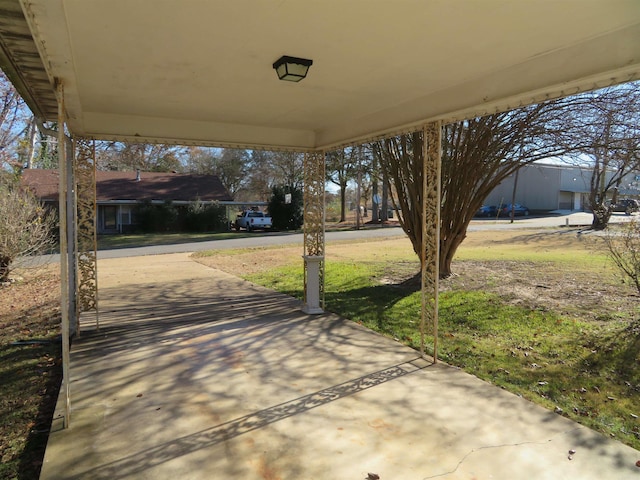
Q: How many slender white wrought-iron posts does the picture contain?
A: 4